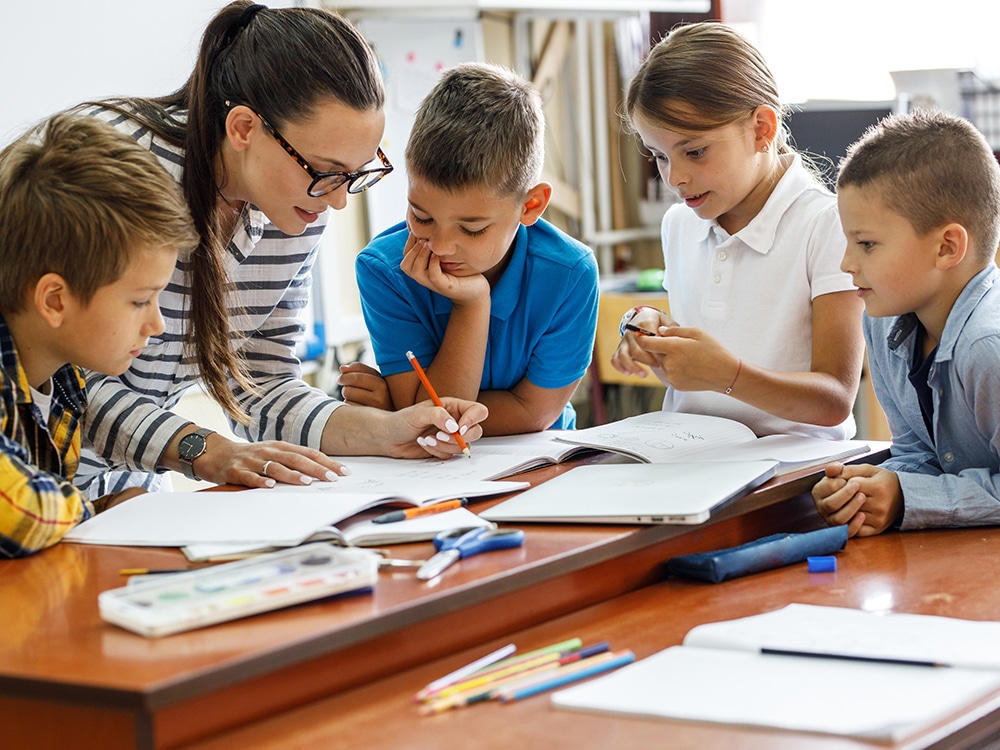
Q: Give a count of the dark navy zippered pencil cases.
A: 1